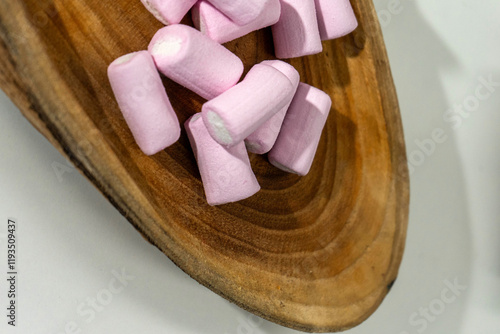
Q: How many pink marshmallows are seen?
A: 11